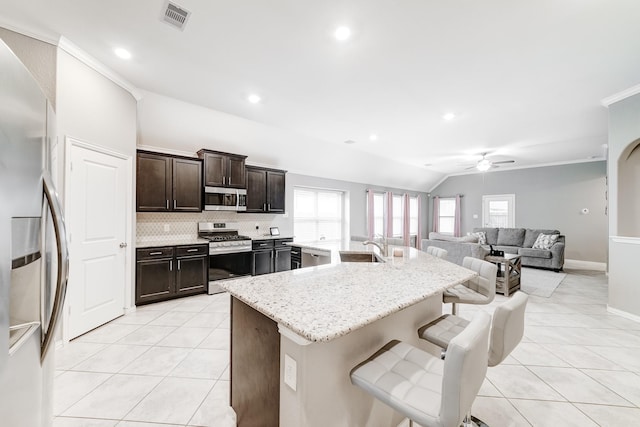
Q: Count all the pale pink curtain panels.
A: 6